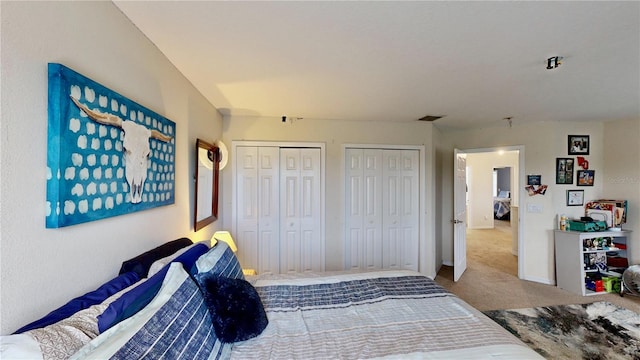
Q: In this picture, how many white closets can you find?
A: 2